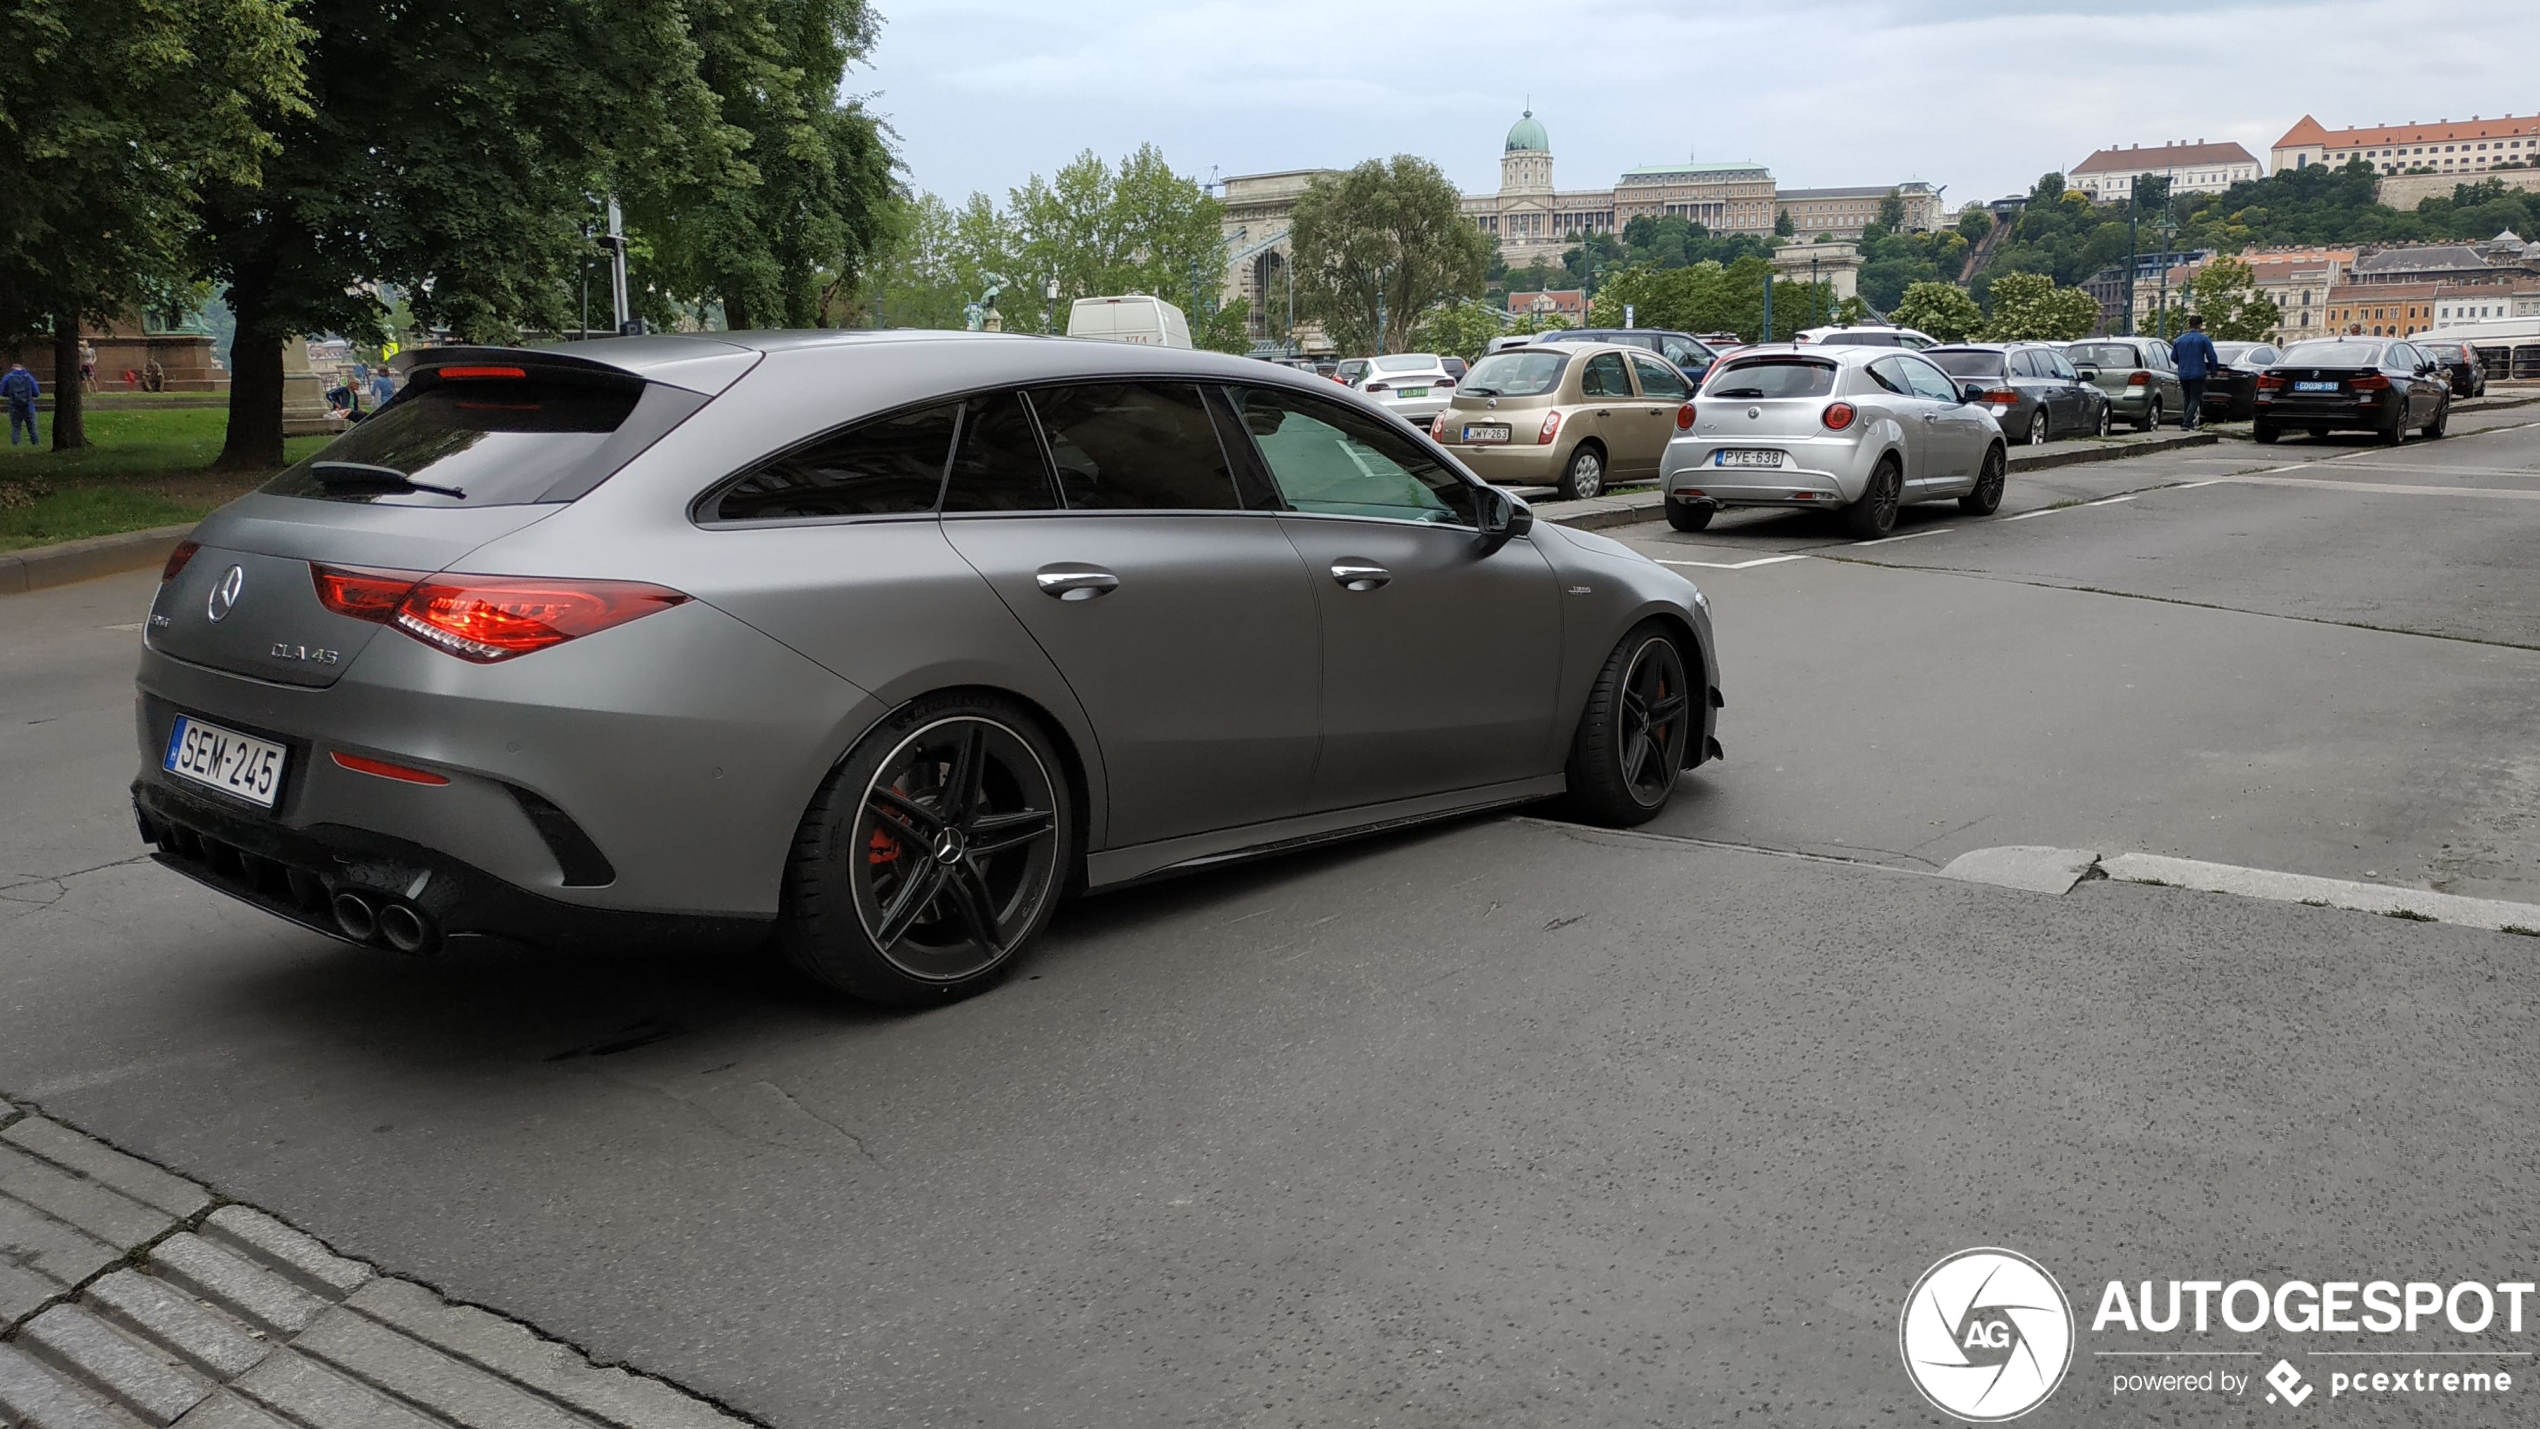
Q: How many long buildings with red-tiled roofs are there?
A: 2